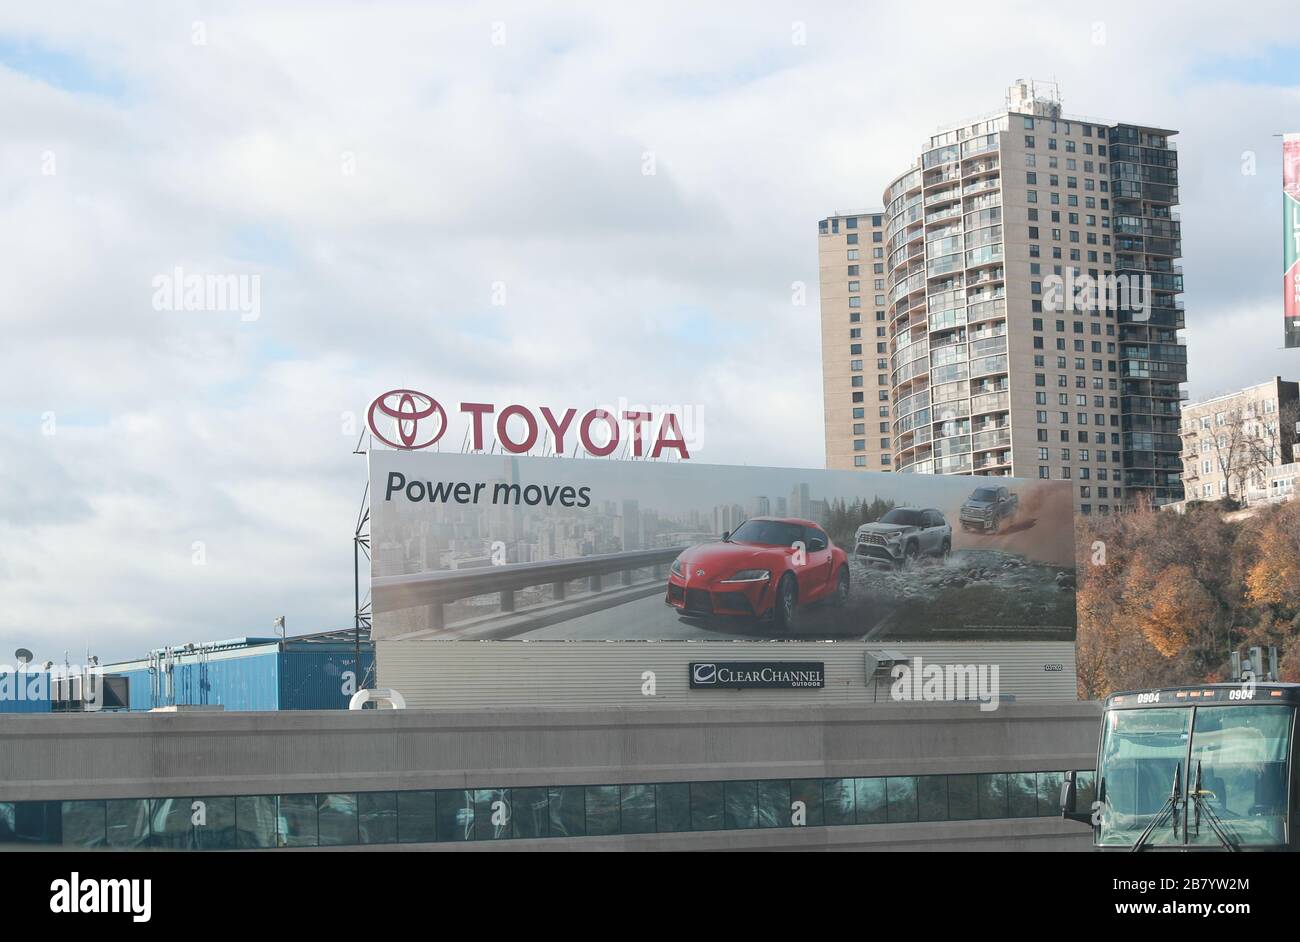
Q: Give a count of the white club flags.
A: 0